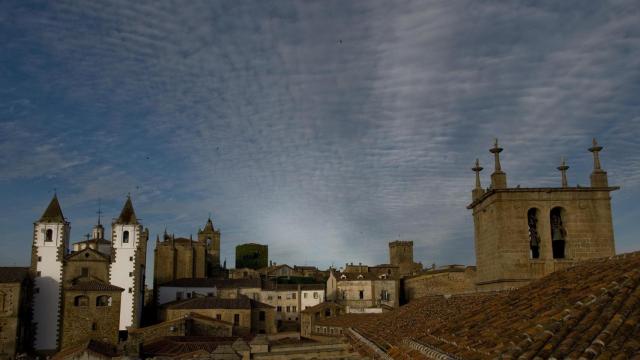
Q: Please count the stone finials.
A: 4